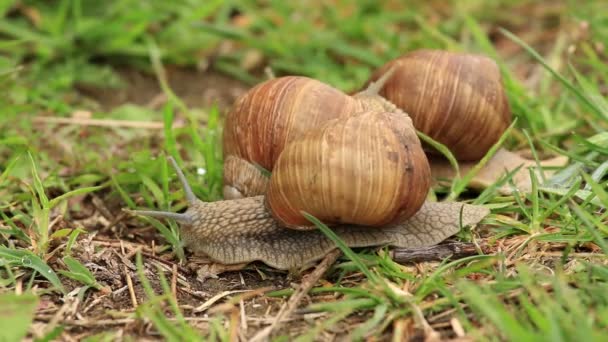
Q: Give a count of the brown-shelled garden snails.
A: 3